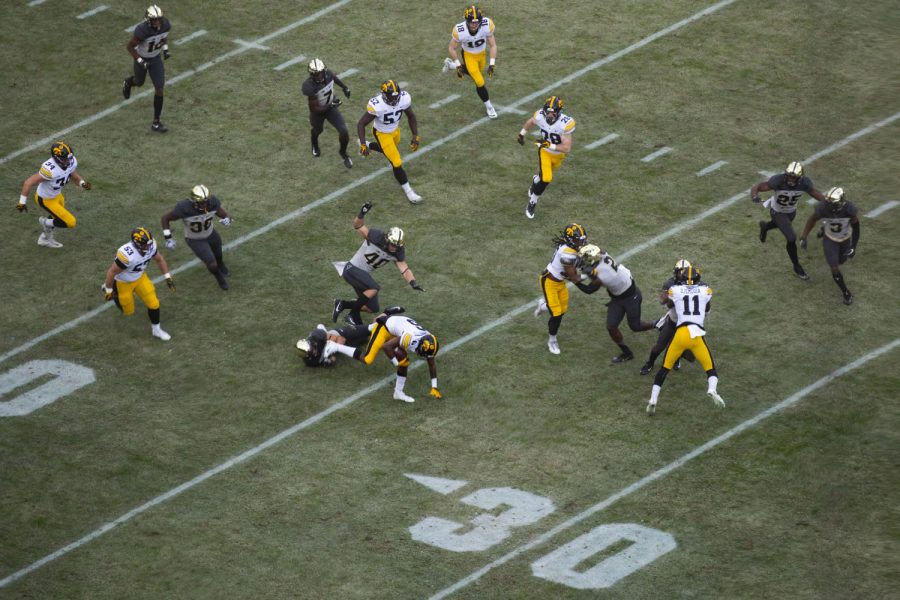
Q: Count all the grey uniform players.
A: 9